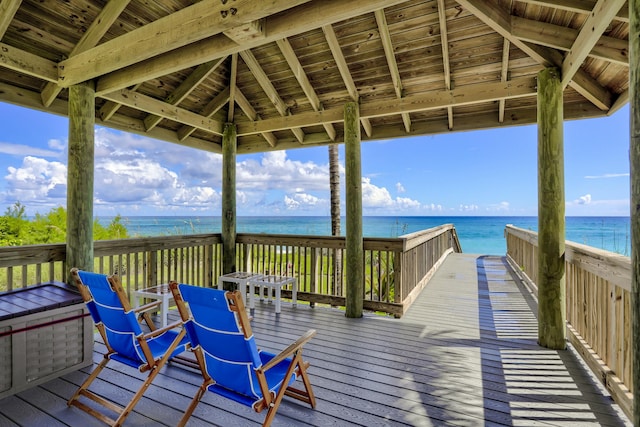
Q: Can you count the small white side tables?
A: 3